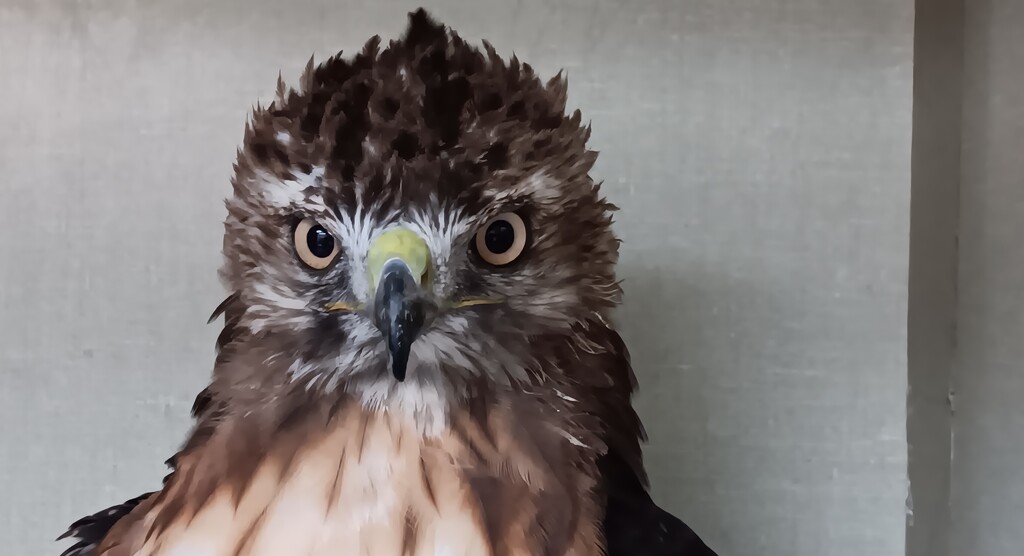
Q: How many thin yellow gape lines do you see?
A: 2